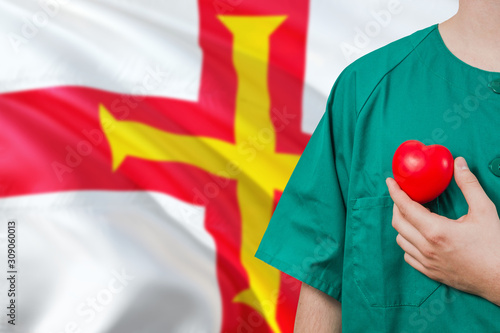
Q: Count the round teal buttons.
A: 2